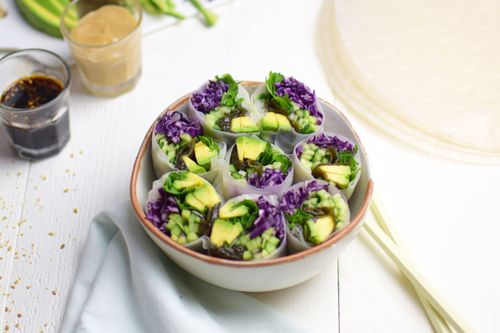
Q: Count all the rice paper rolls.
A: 8